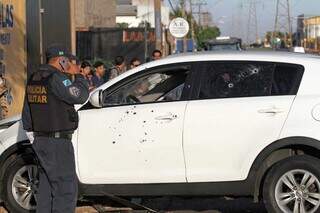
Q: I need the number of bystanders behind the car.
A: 5